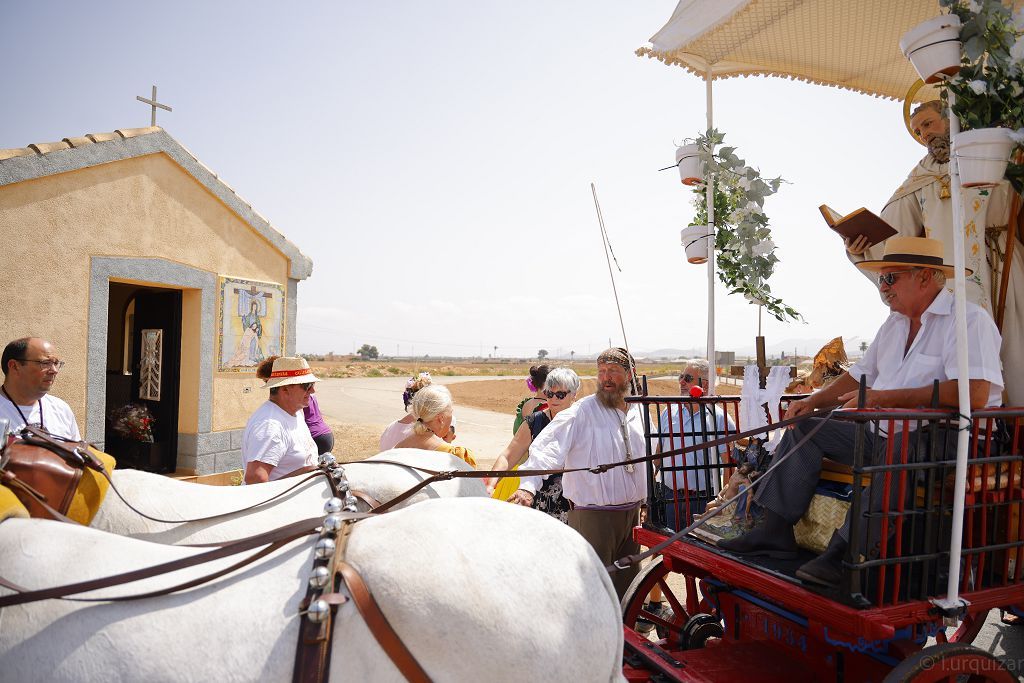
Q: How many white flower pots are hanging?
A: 4